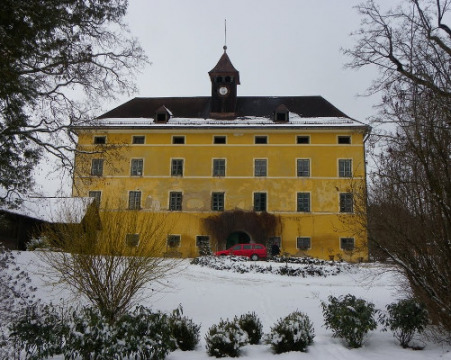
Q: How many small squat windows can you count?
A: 7